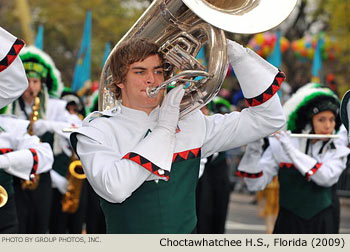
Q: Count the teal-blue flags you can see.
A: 6